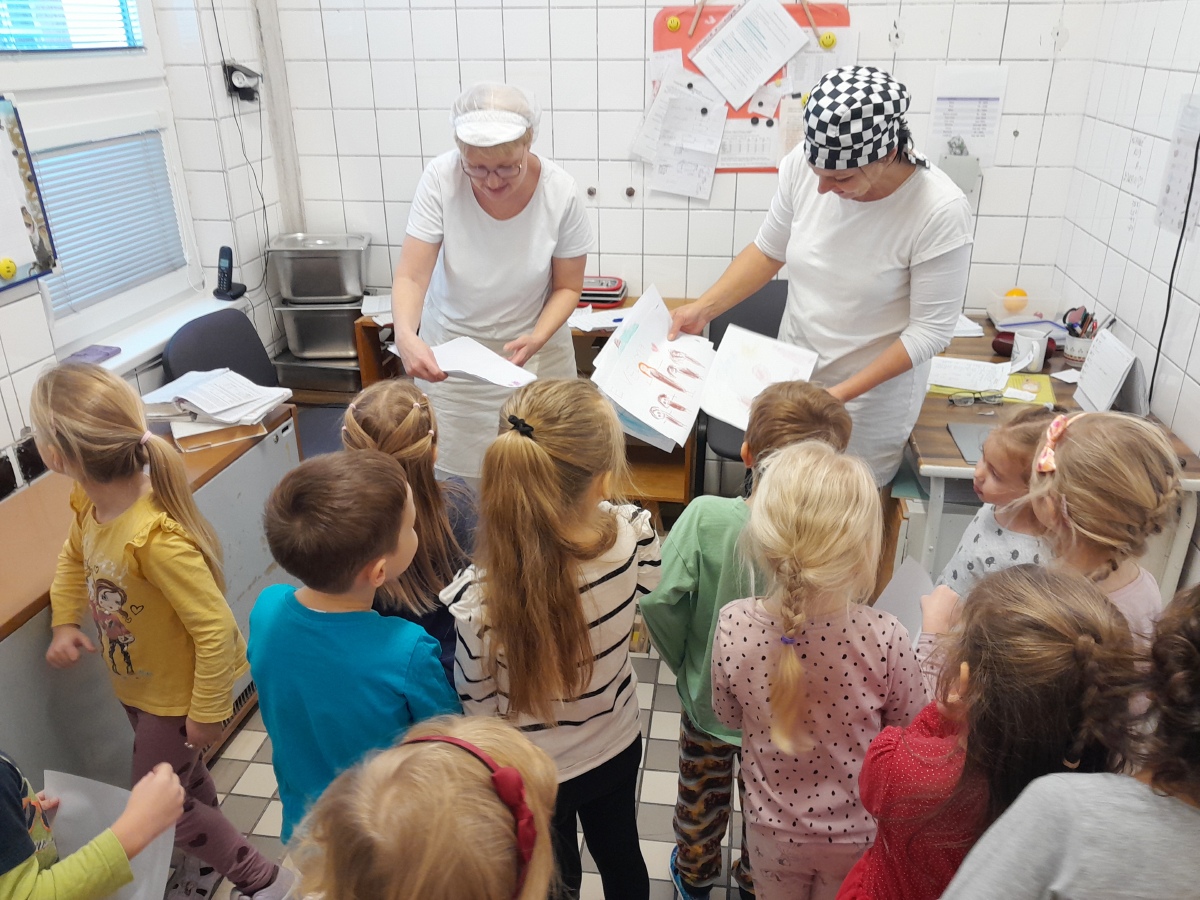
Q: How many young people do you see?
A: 12